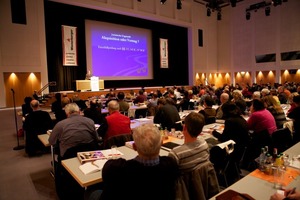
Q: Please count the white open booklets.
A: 1